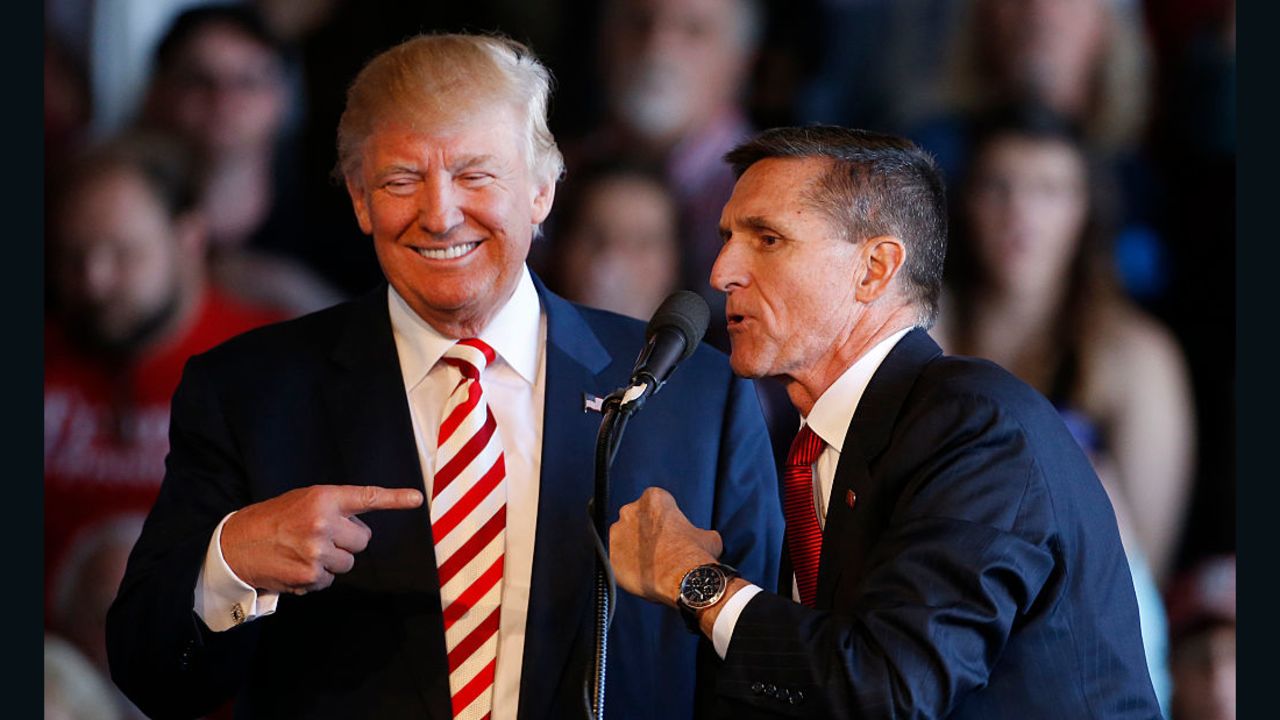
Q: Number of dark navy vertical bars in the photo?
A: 2